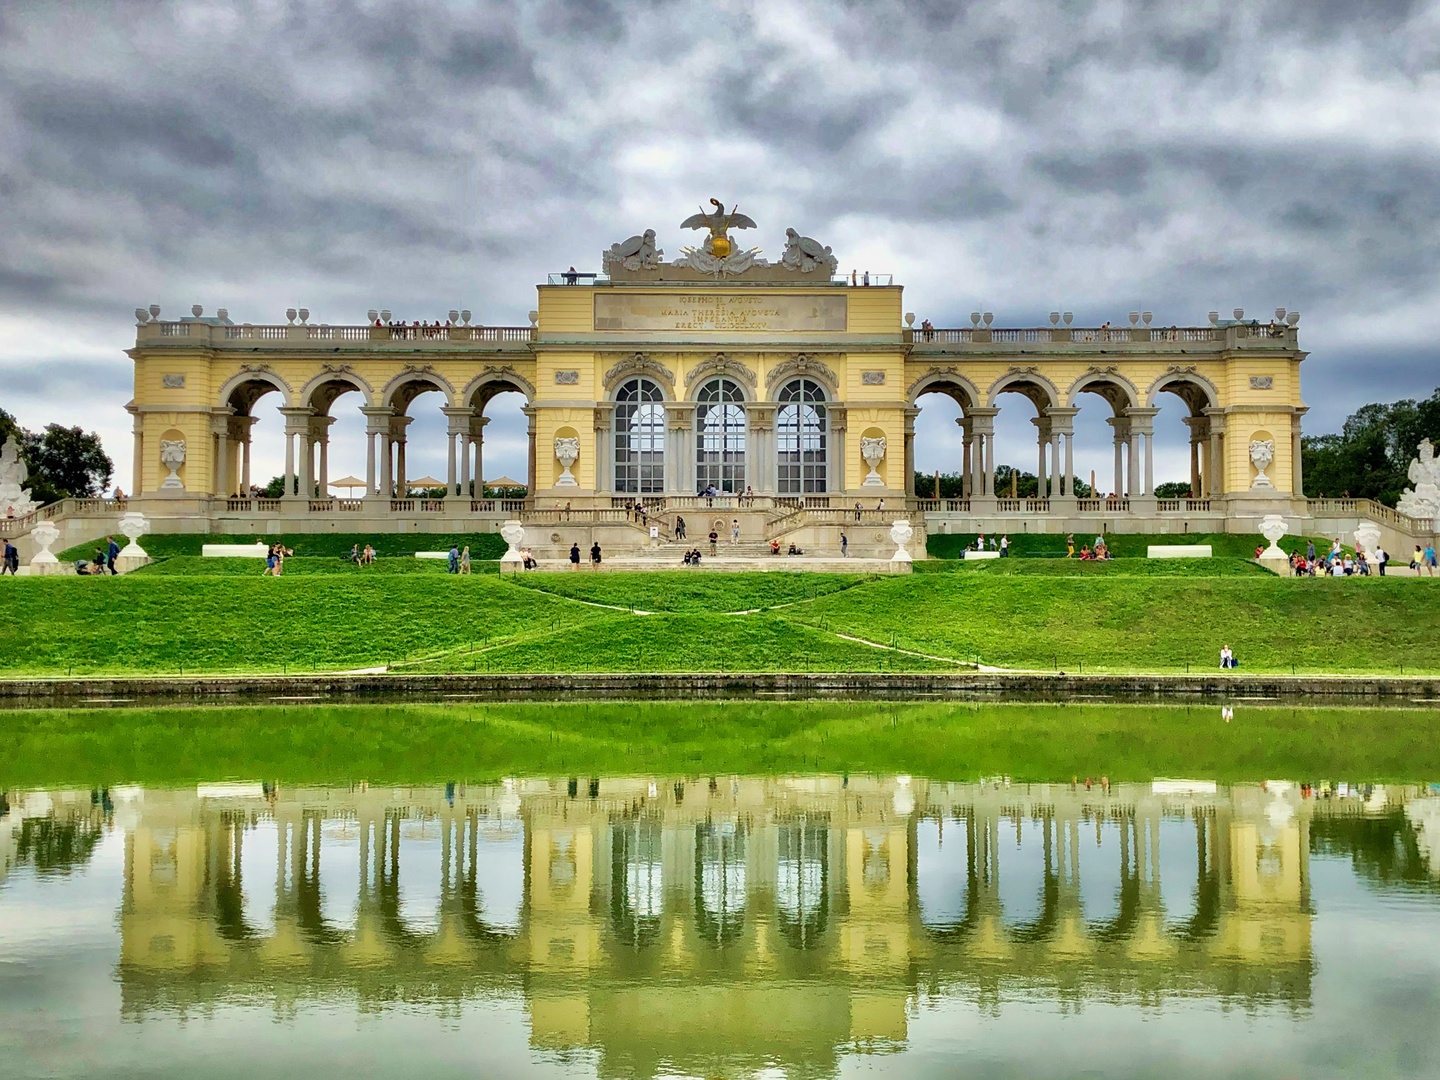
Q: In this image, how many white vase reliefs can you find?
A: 4